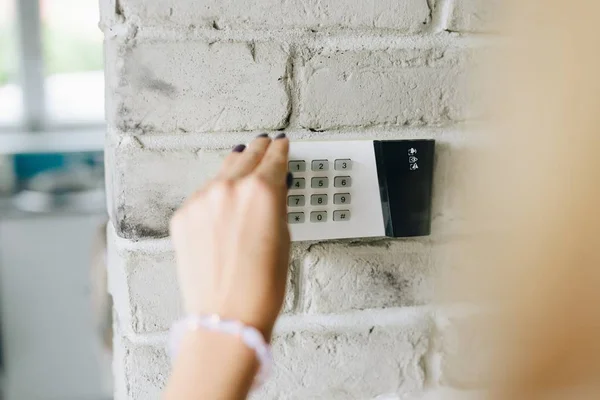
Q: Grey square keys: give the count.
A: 12